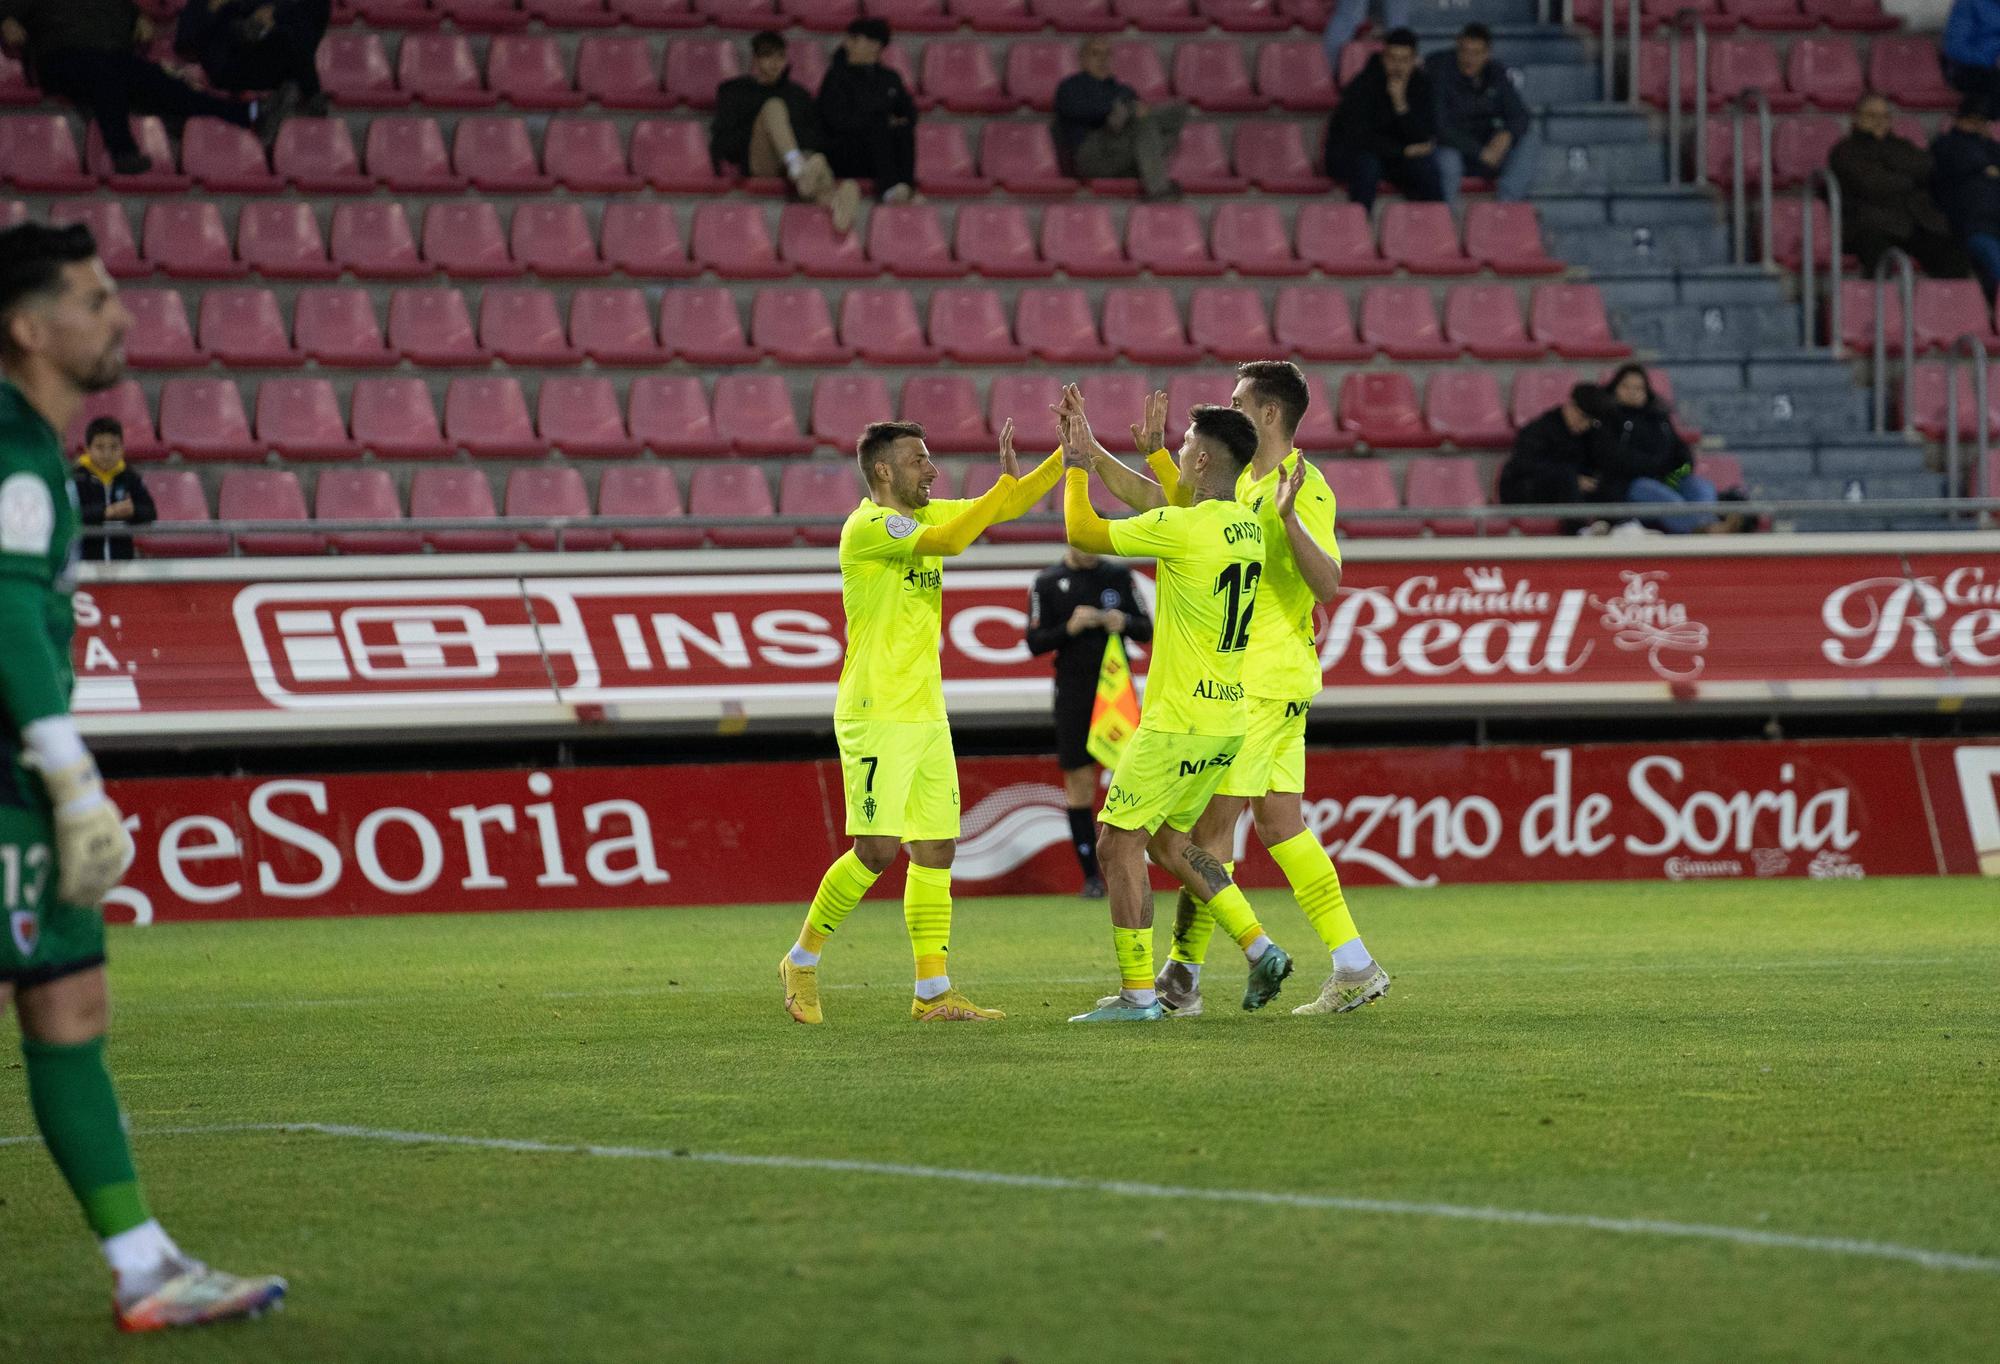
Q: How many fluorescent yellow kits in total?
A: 3